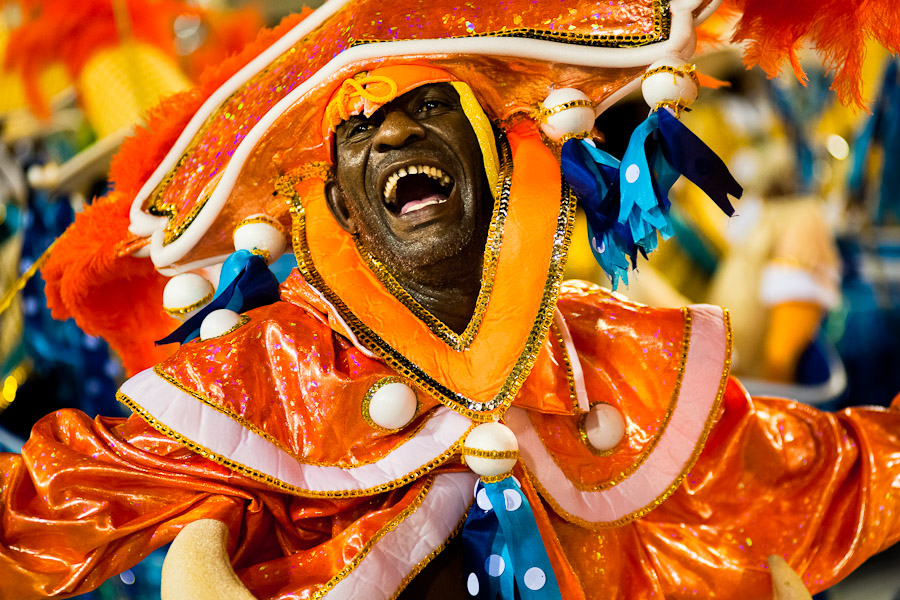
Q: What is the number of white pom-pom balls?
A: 8